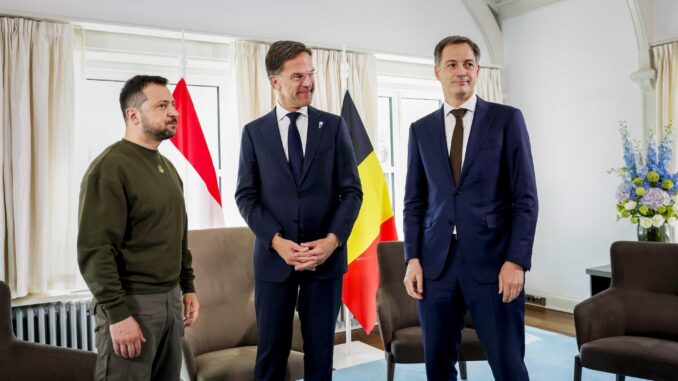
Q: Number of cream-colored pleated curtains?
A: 4